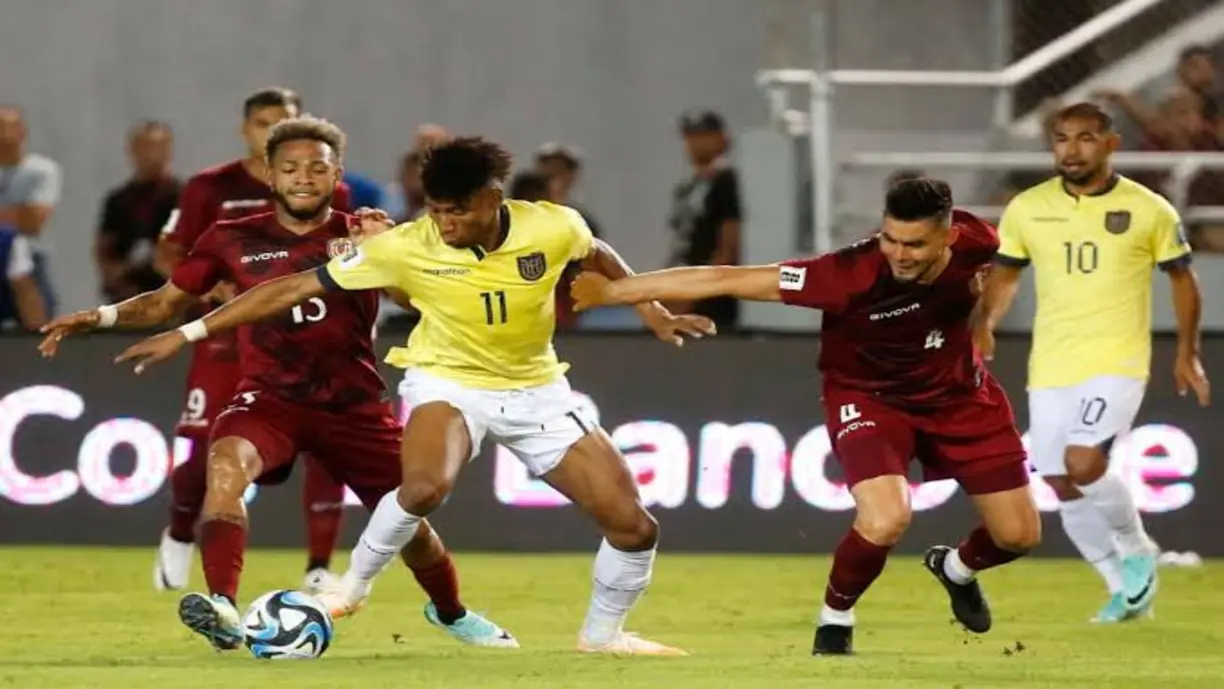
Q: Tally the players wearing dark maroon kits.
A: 3